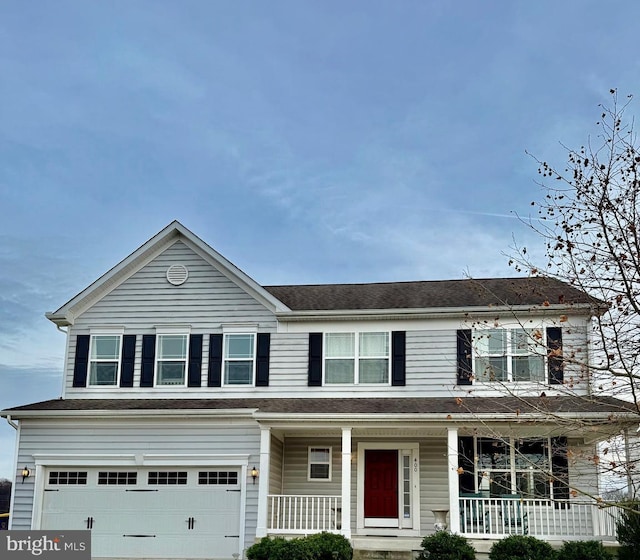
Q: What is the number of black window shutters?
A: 12